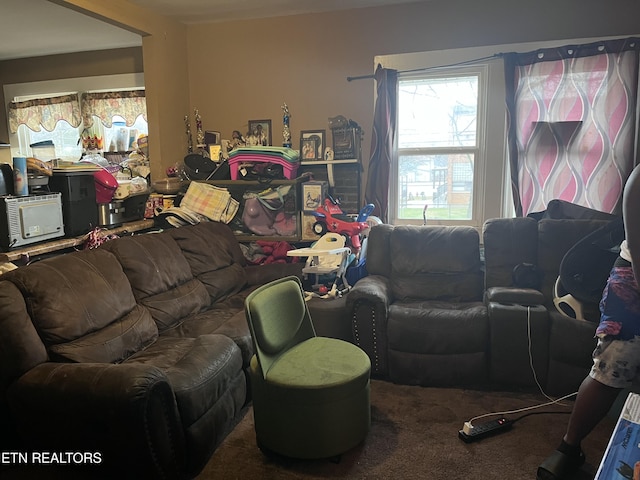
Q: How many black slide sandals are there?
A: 1